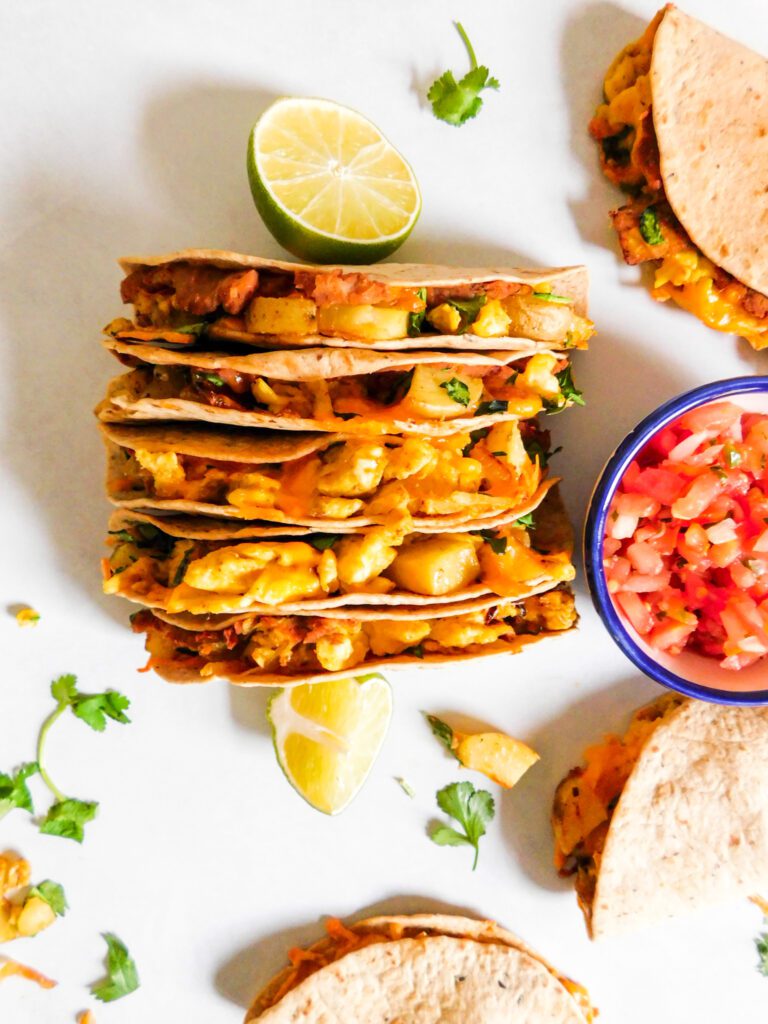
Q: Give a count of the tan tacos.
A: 8